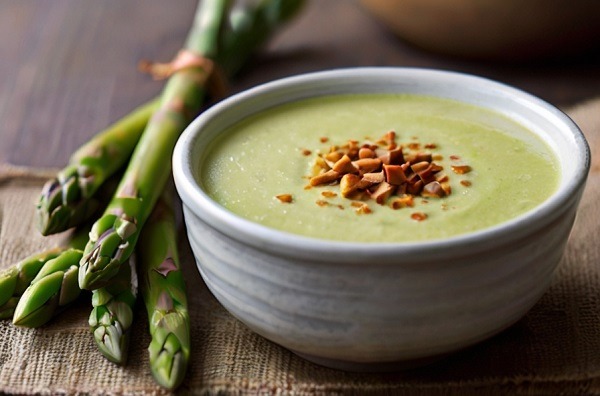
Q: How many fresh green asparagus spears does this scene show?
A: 6